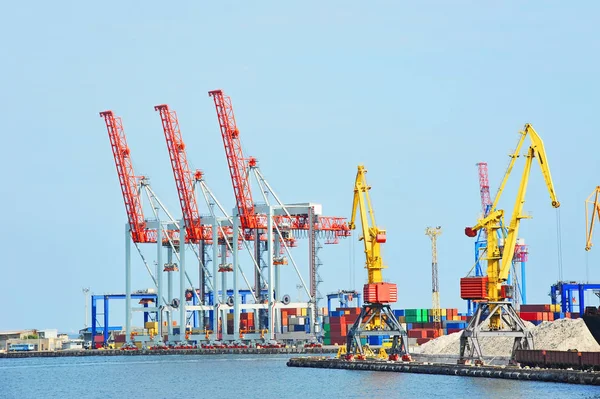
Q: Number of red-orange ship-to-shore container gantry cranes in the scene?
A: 3